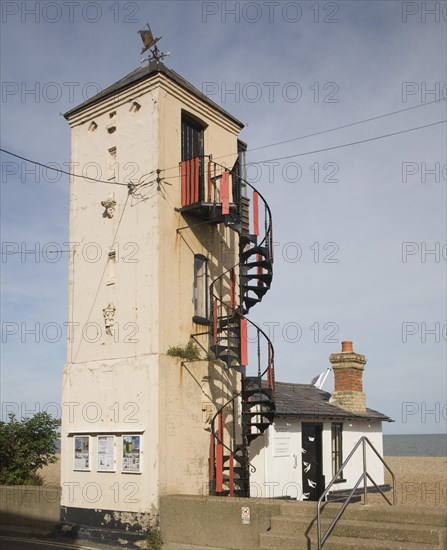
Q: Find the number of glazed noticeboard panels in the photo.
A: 3